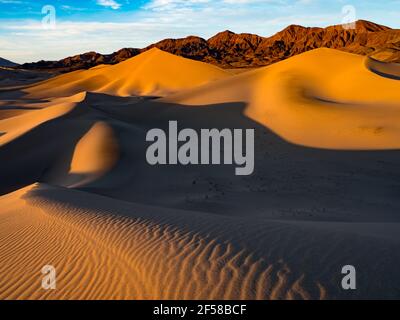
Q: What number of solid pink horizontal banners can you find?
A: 0